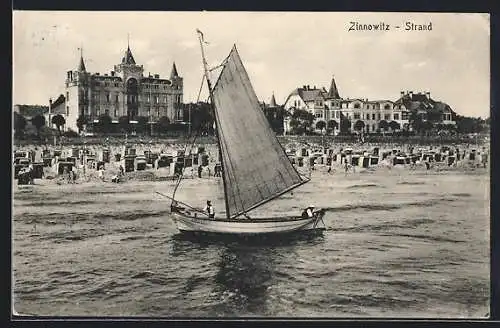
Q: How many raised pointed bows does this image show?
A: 1